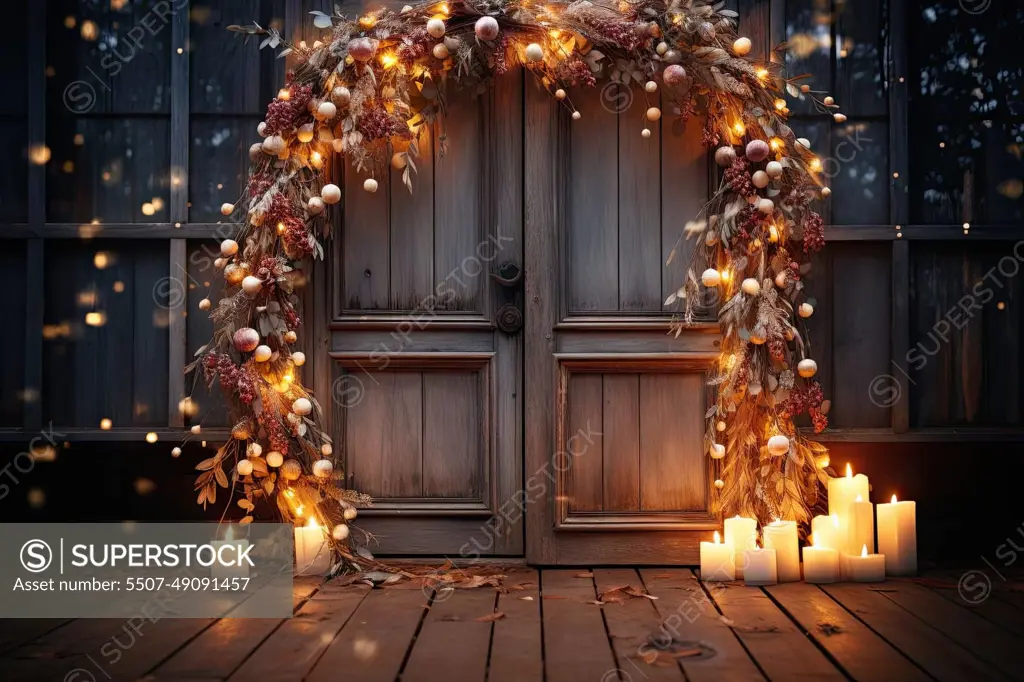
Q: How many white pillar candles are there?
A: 12